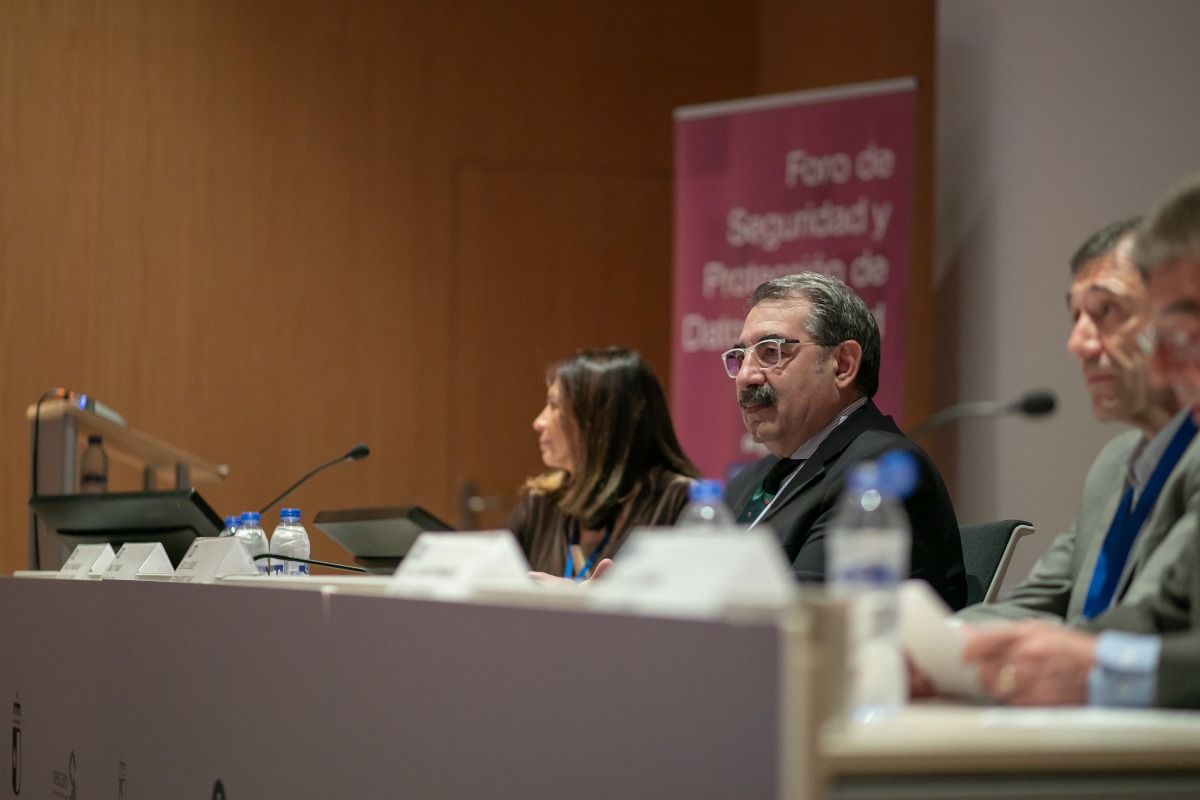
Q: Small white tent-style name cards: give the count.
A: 5